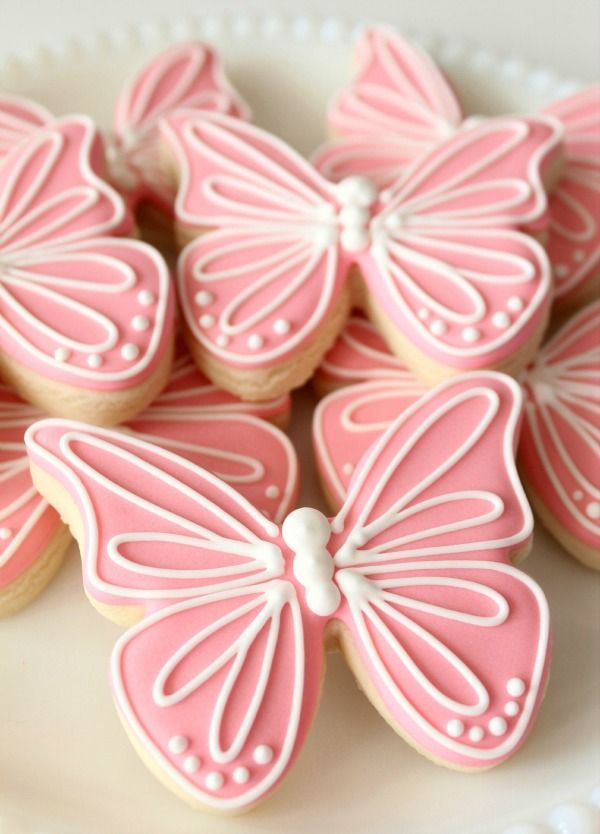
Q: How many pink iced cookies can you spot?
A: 7